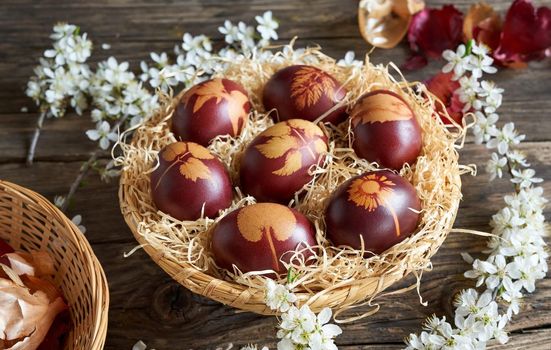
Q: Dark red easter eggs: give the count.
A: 7